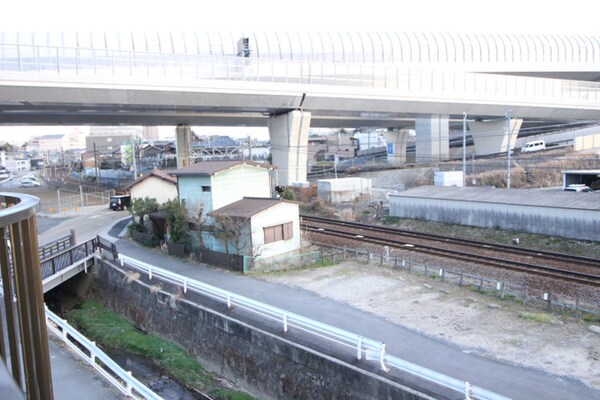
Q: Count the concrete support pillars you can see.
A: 5